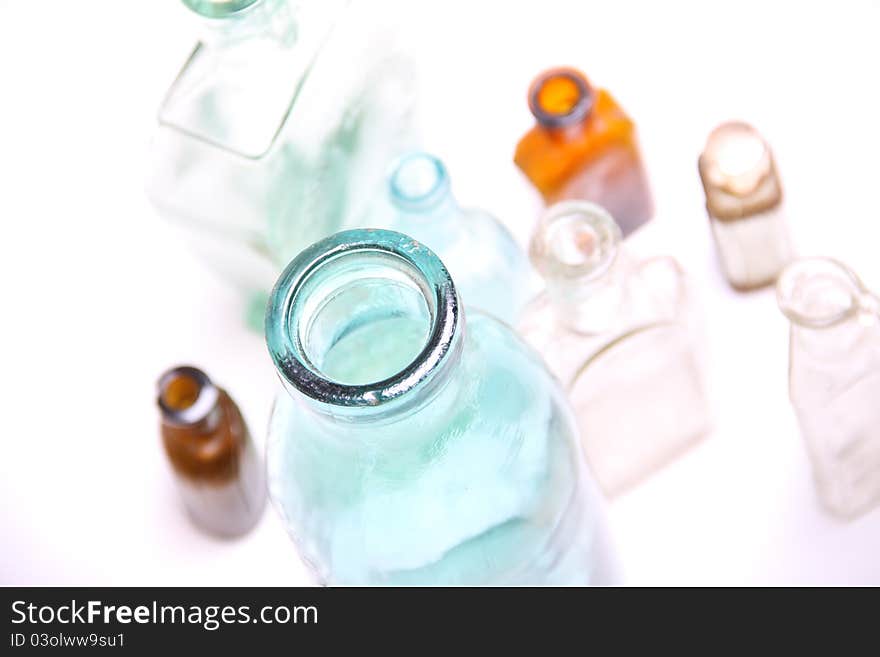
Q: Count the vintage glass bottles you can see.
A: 8